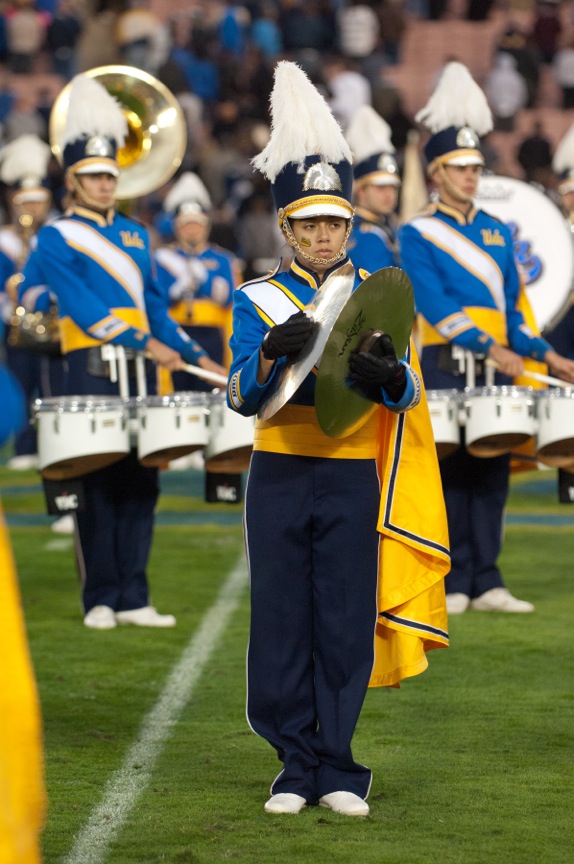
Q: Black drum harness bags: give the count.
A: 3